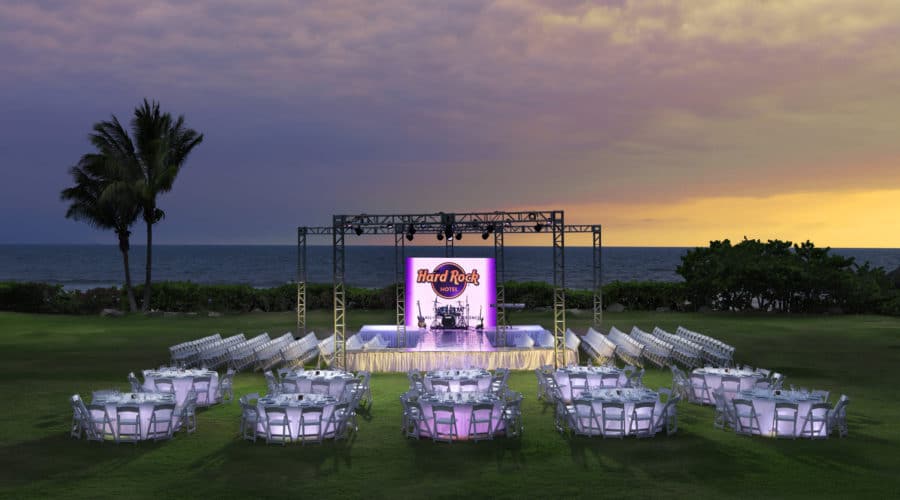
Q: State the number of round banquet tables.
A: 10